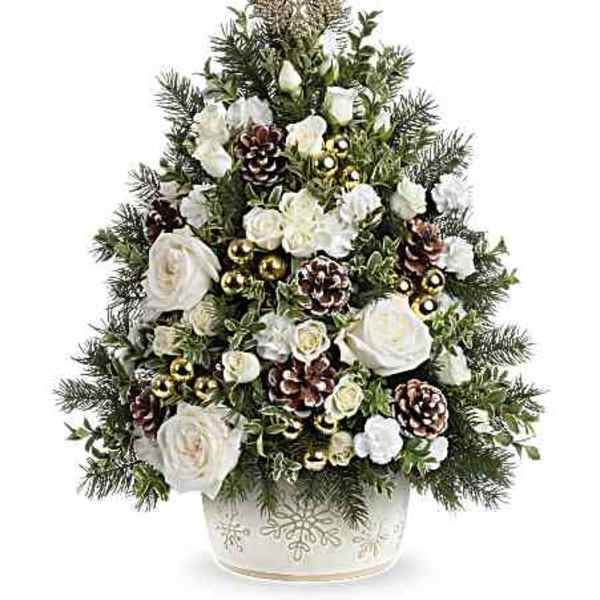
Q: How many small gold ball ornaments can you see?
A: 15